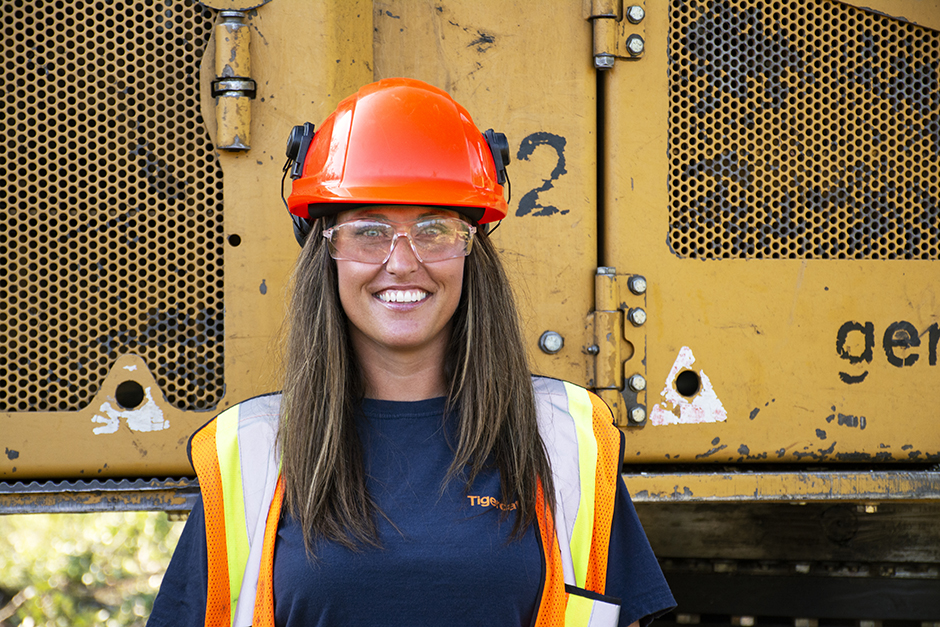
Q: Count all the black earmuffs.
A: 2